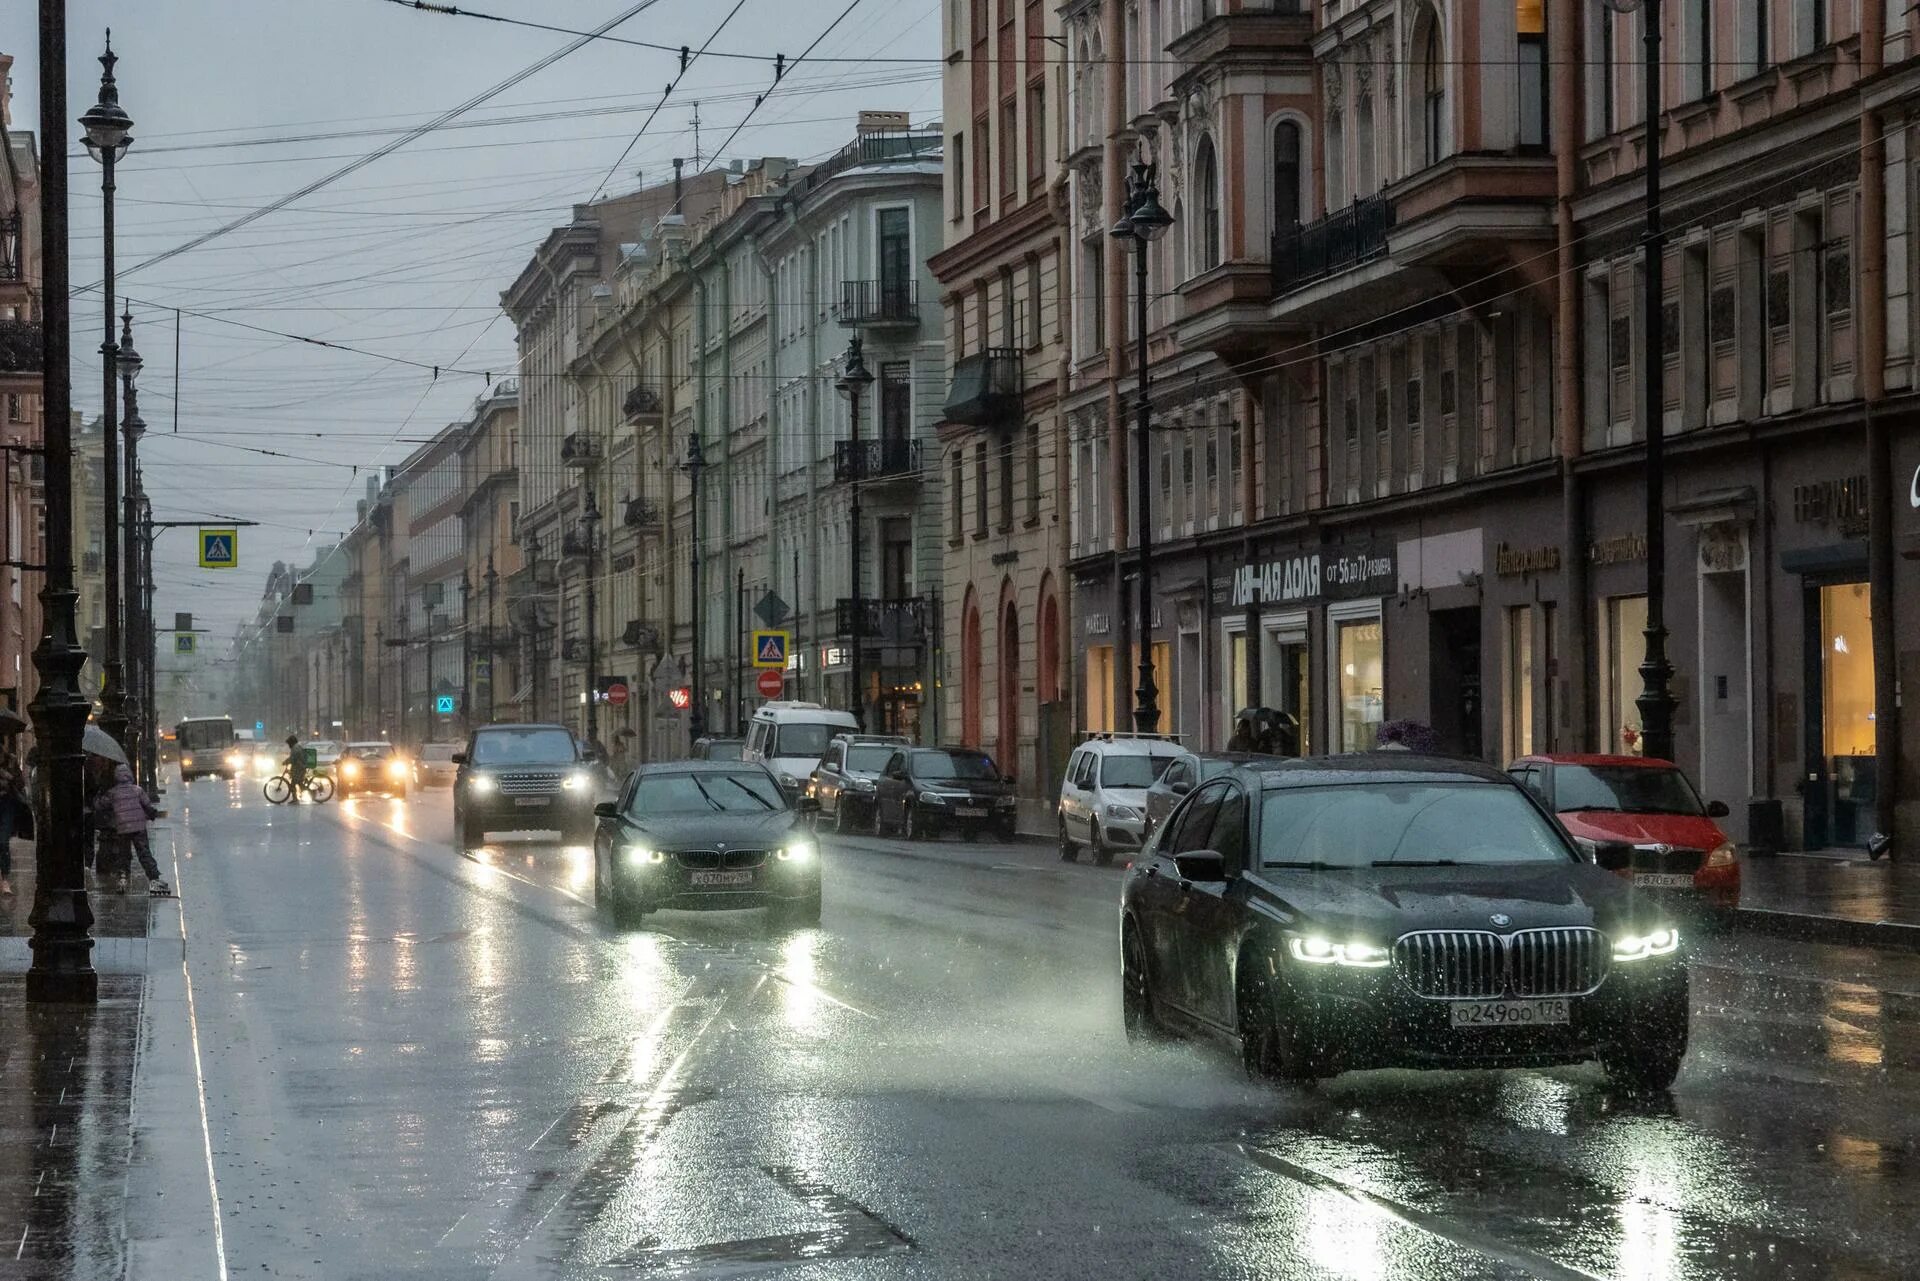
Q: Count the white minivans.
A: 2